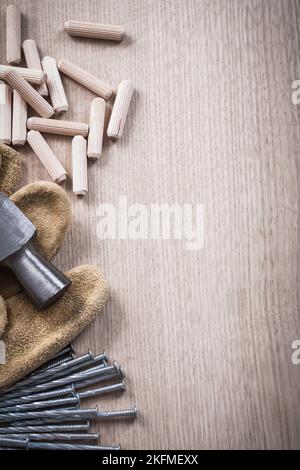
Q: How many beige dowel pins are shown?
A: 14